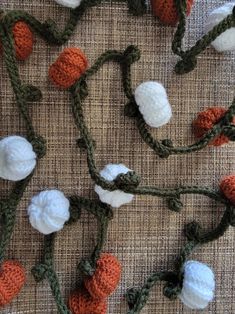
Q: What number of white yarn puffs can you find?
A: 7